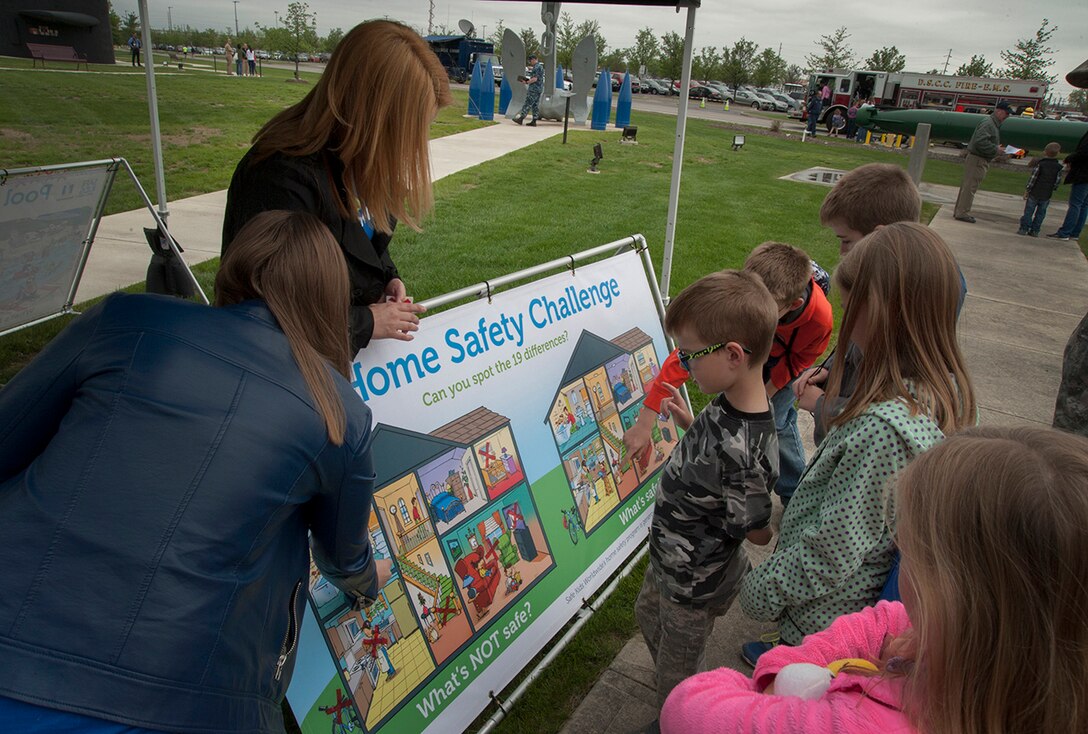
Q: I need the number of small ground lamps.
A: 3